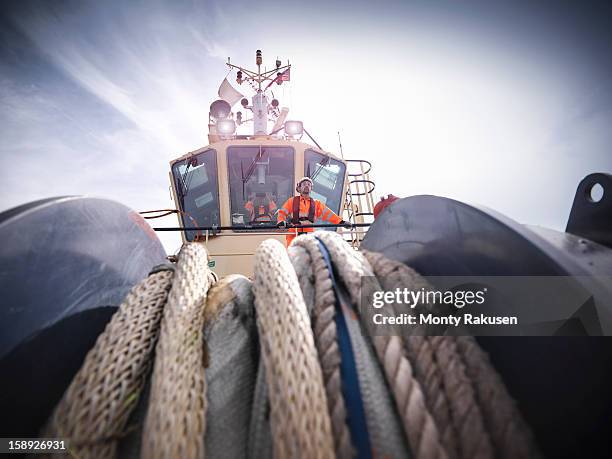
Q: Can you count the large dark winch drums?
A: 2